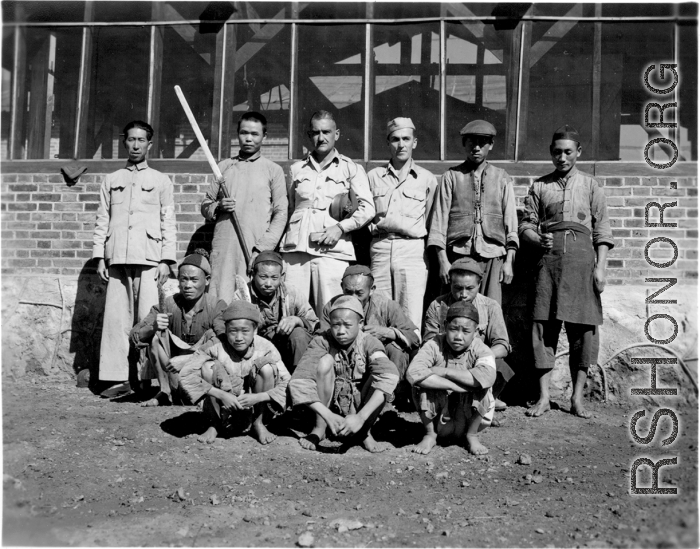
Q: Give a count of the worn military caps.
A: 1